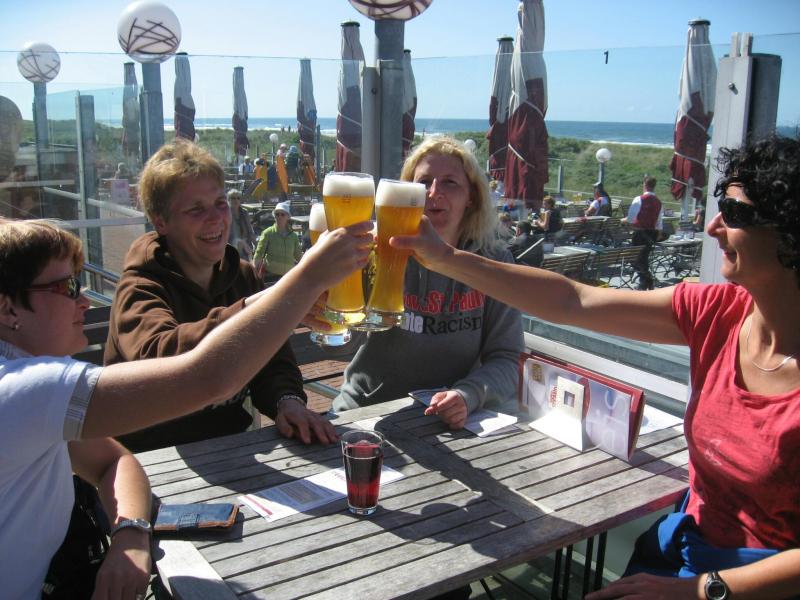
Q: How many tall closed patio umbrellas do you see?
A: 9